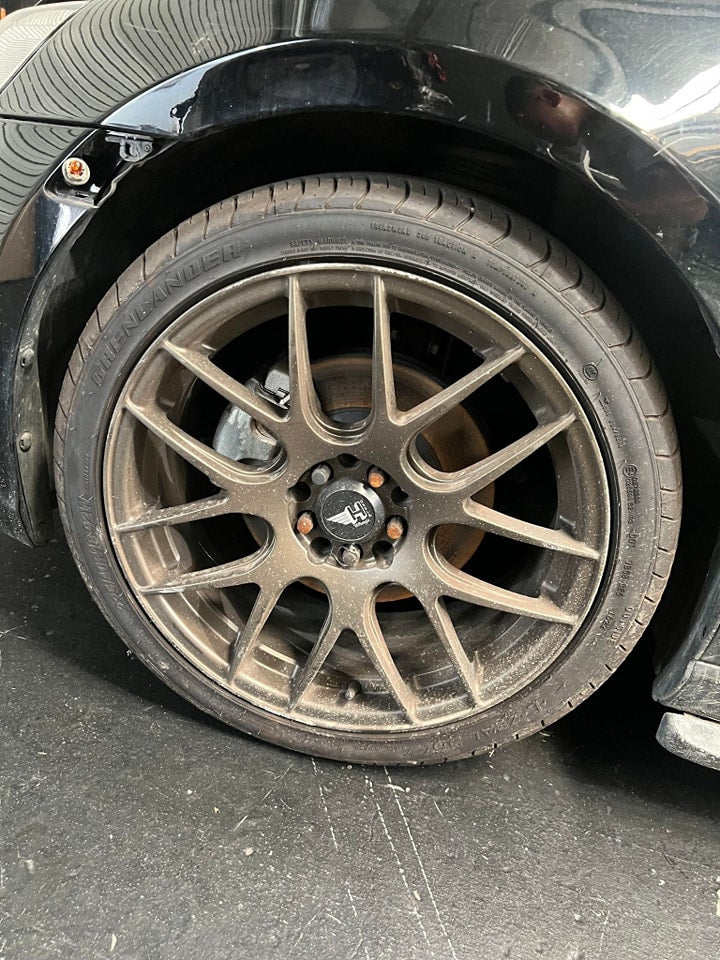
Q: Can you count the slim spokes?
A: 14